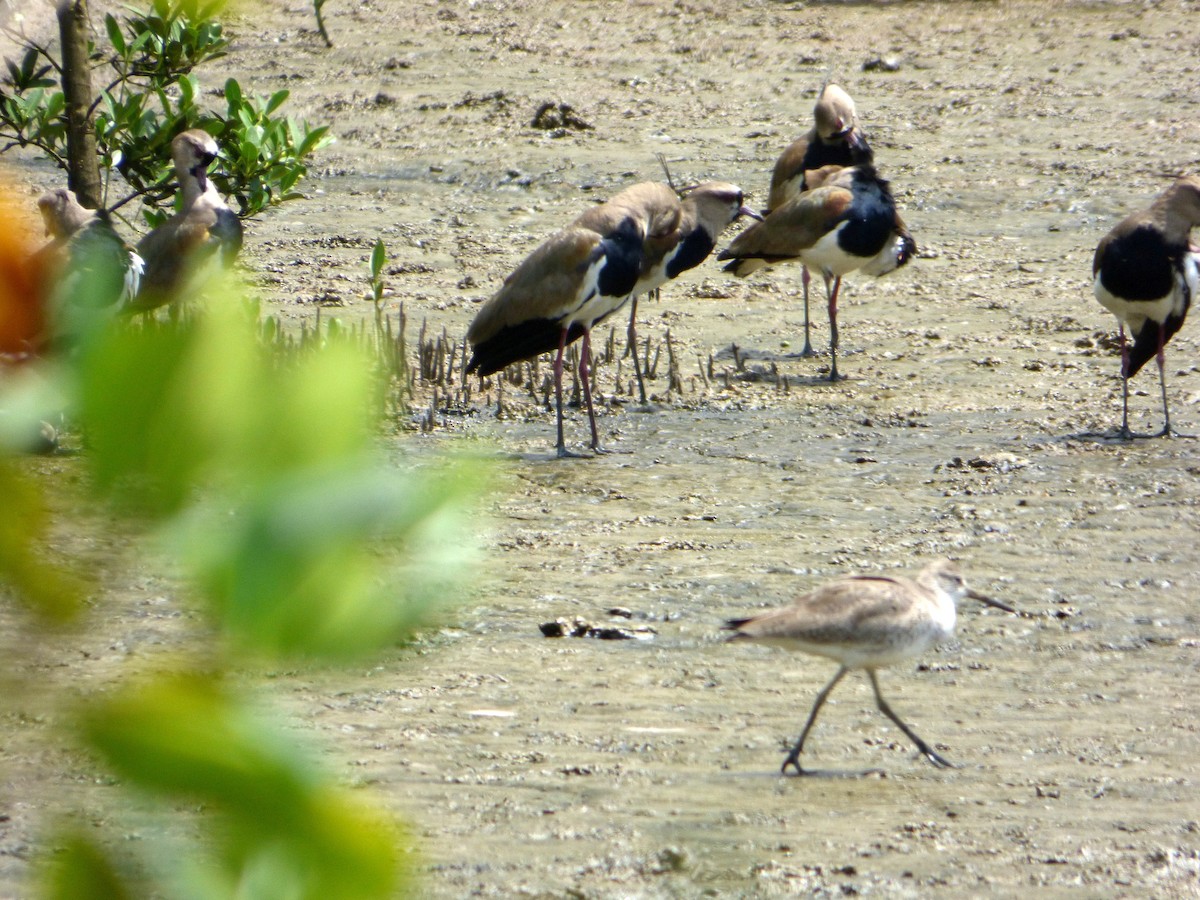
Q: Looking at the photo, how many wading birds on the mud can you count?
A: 8